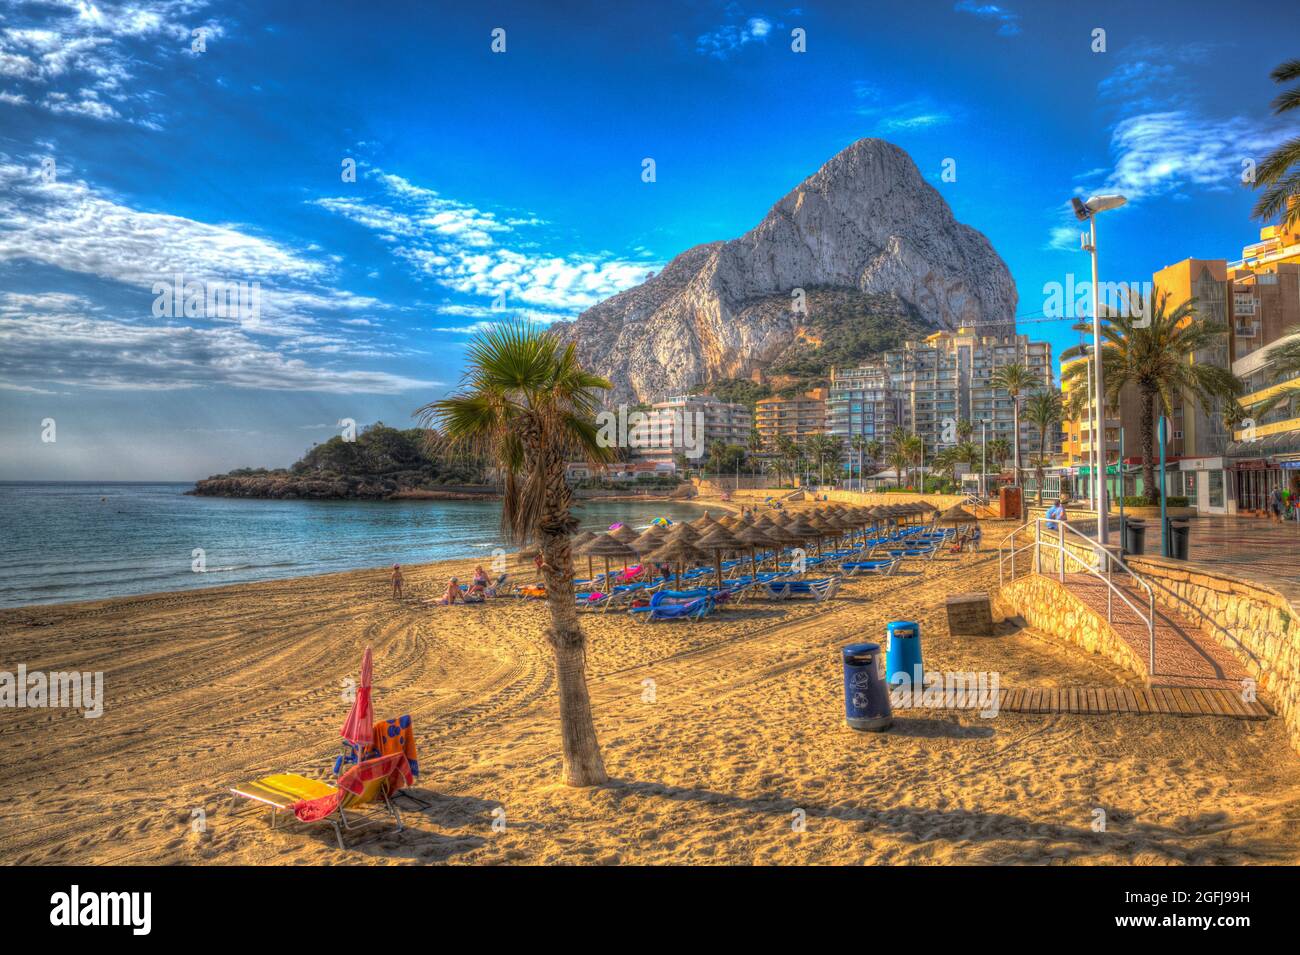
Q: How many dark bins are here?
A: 3